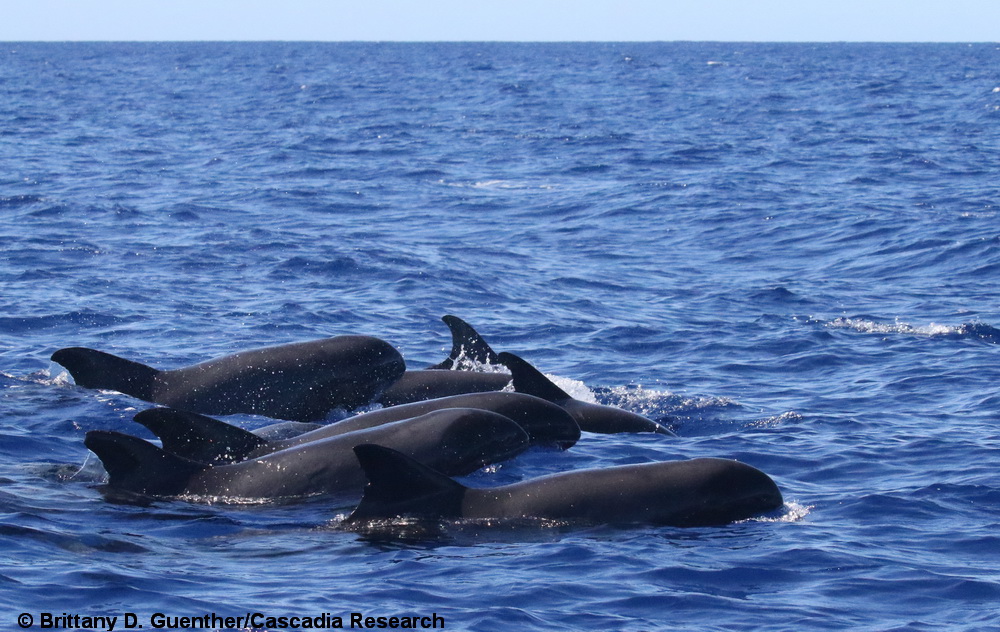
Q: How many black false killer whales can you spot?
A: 6